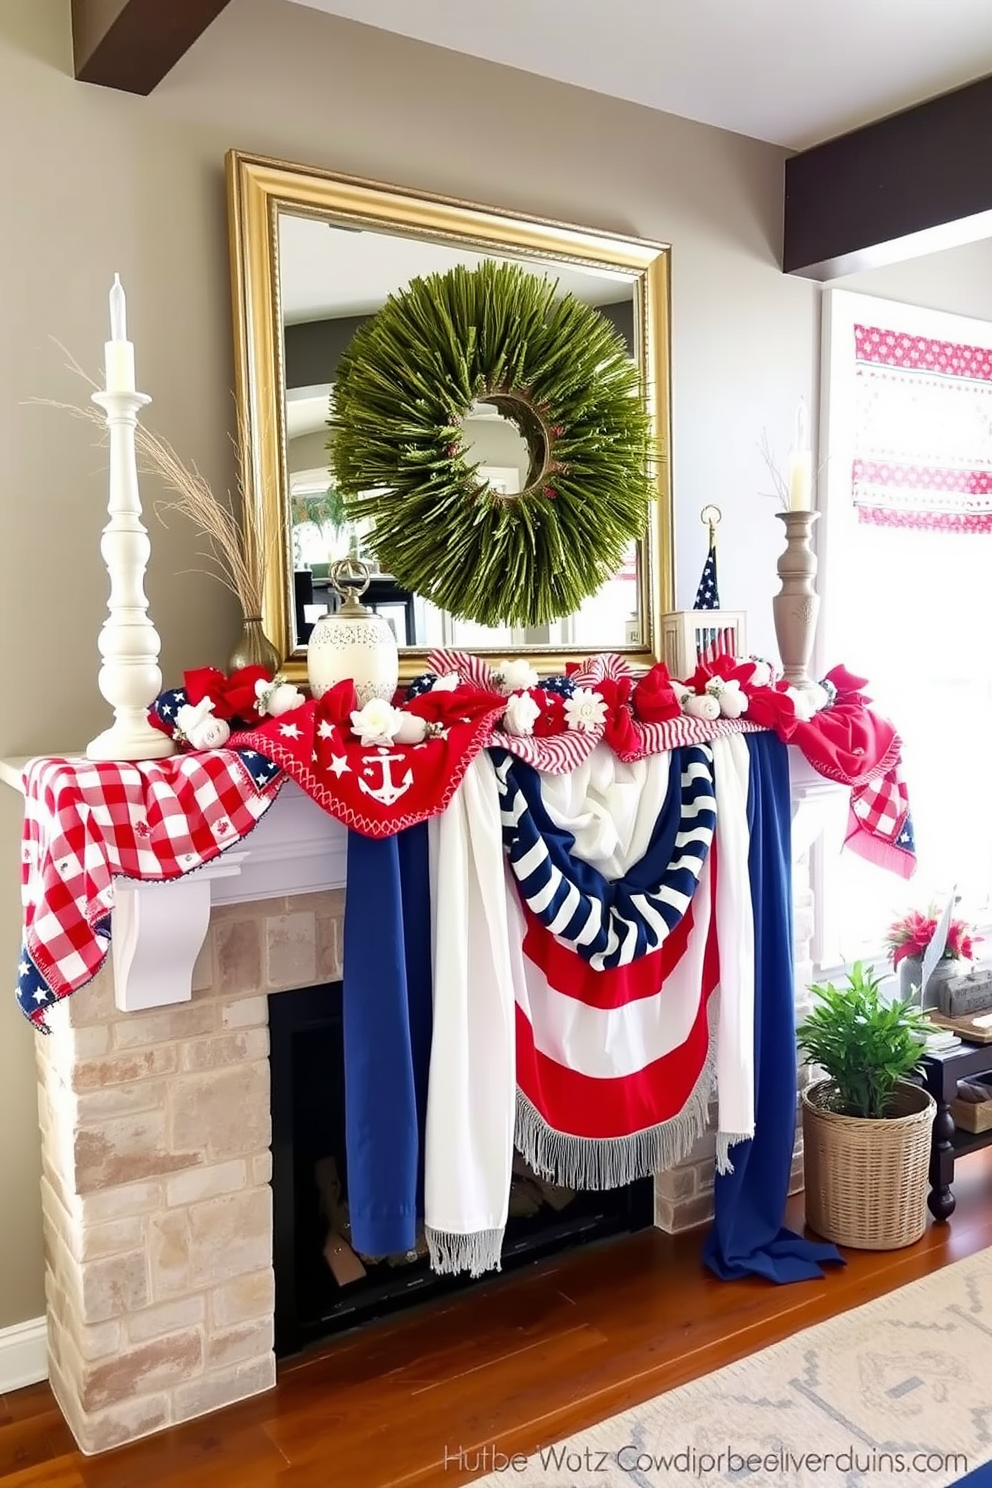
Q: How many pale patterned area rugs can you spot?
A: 1